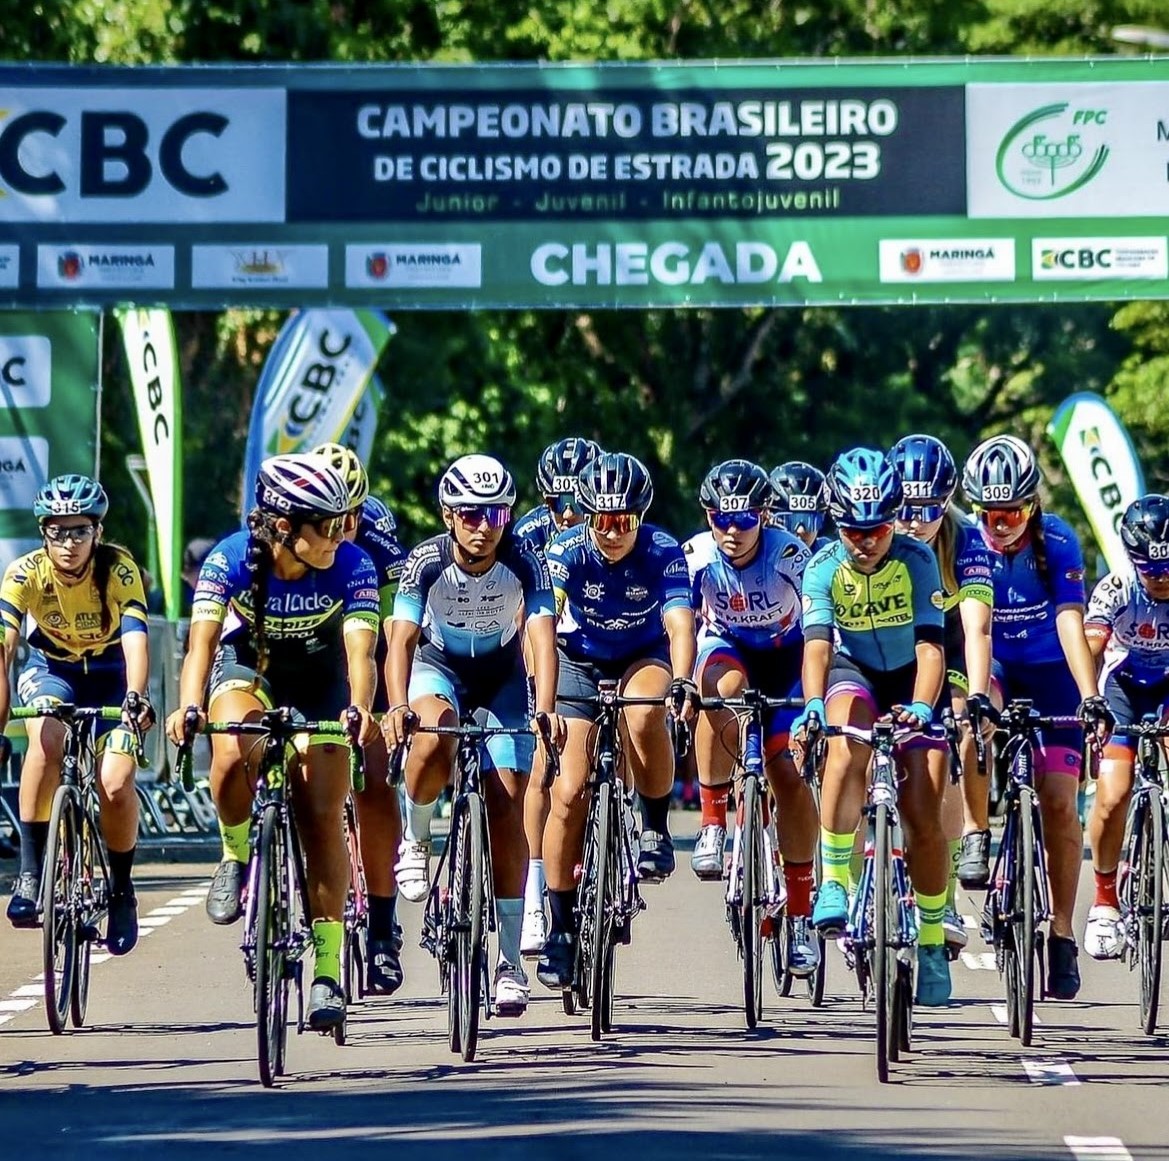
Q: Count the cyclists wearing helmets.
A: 13